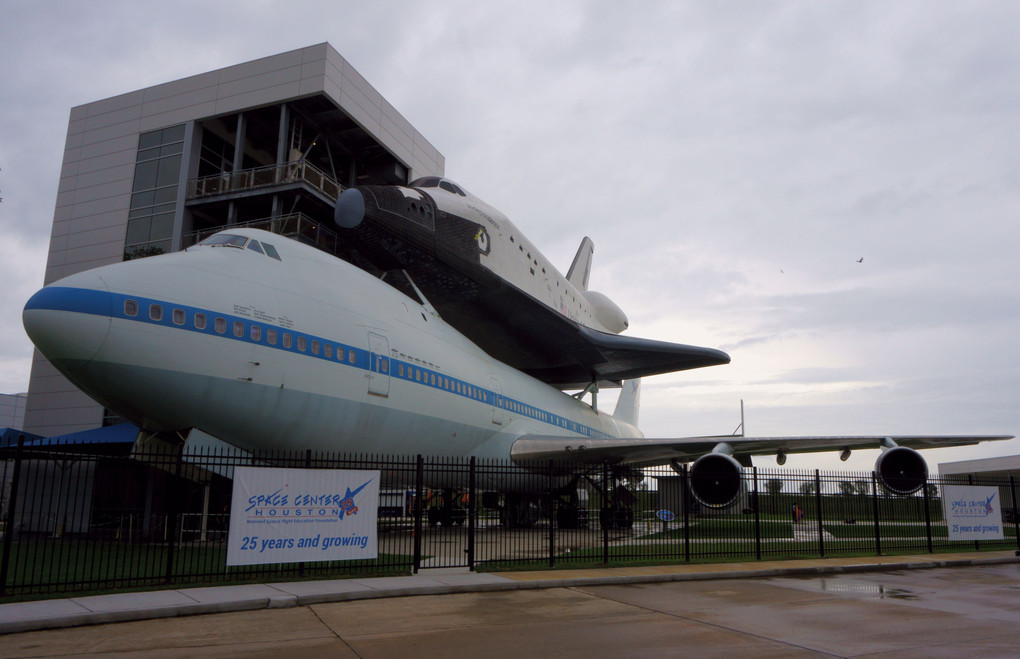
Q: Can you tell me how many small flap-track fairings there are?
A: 2